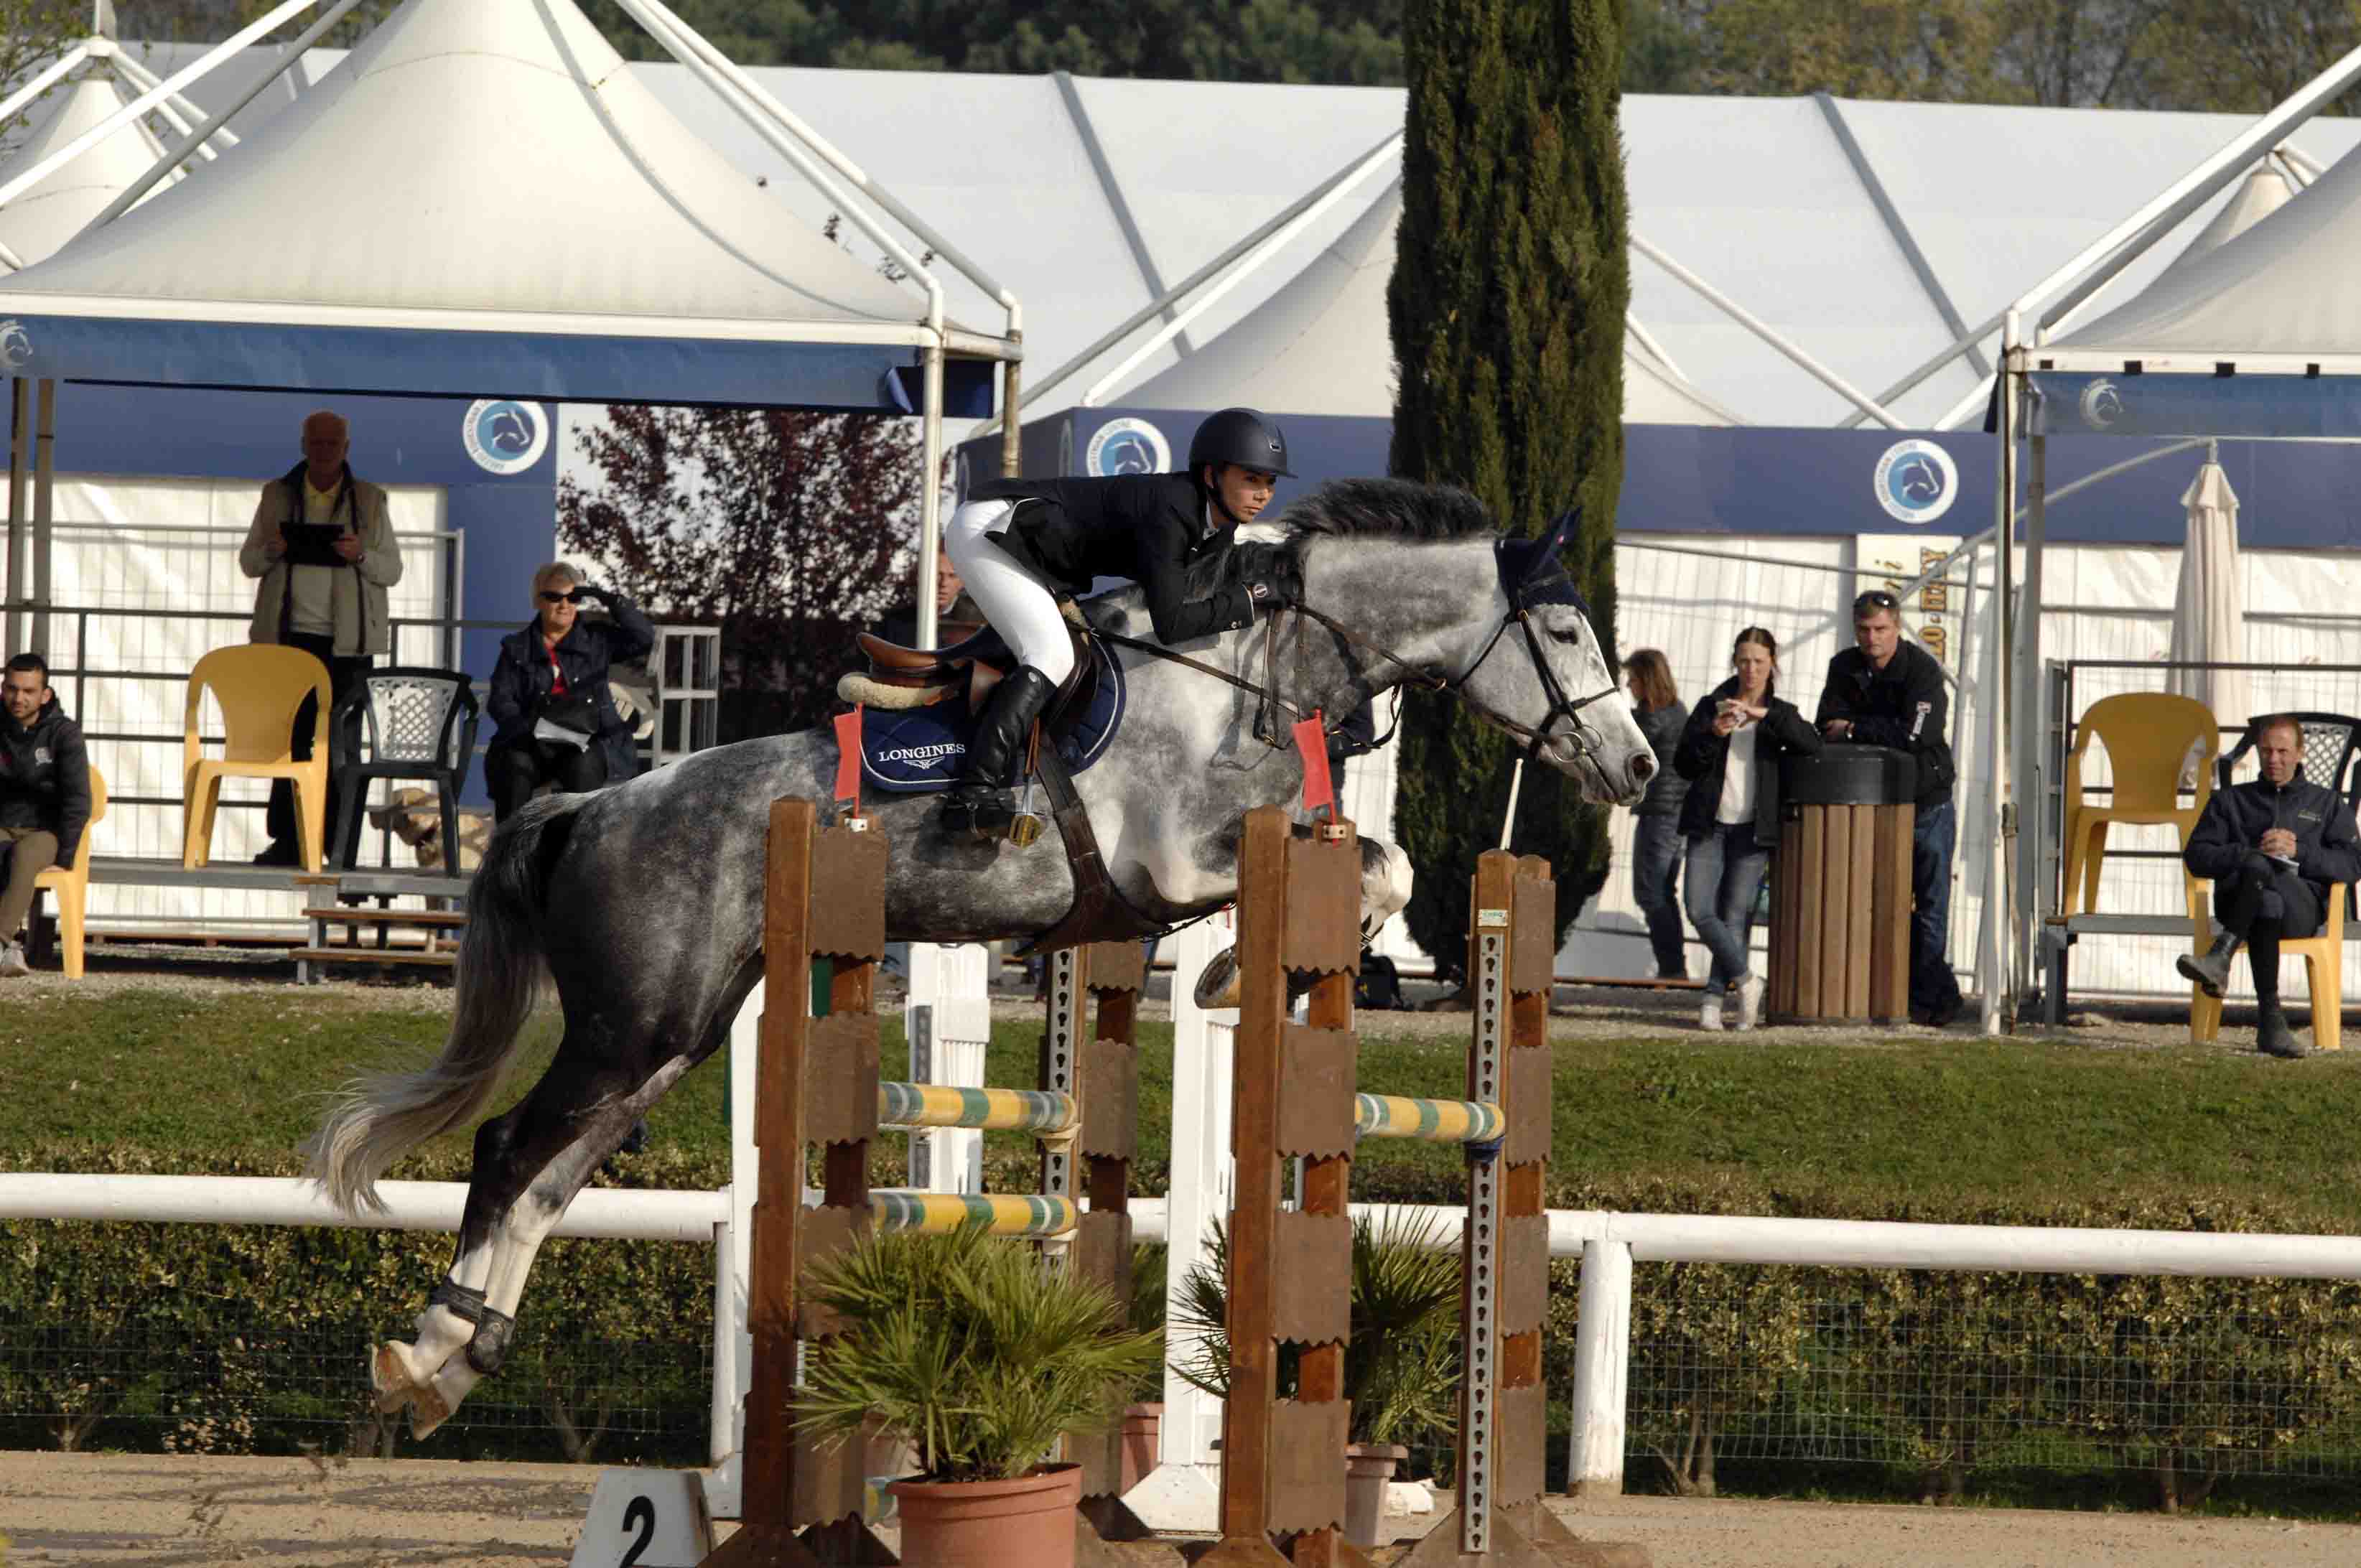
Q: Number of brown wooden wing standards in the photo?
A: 4